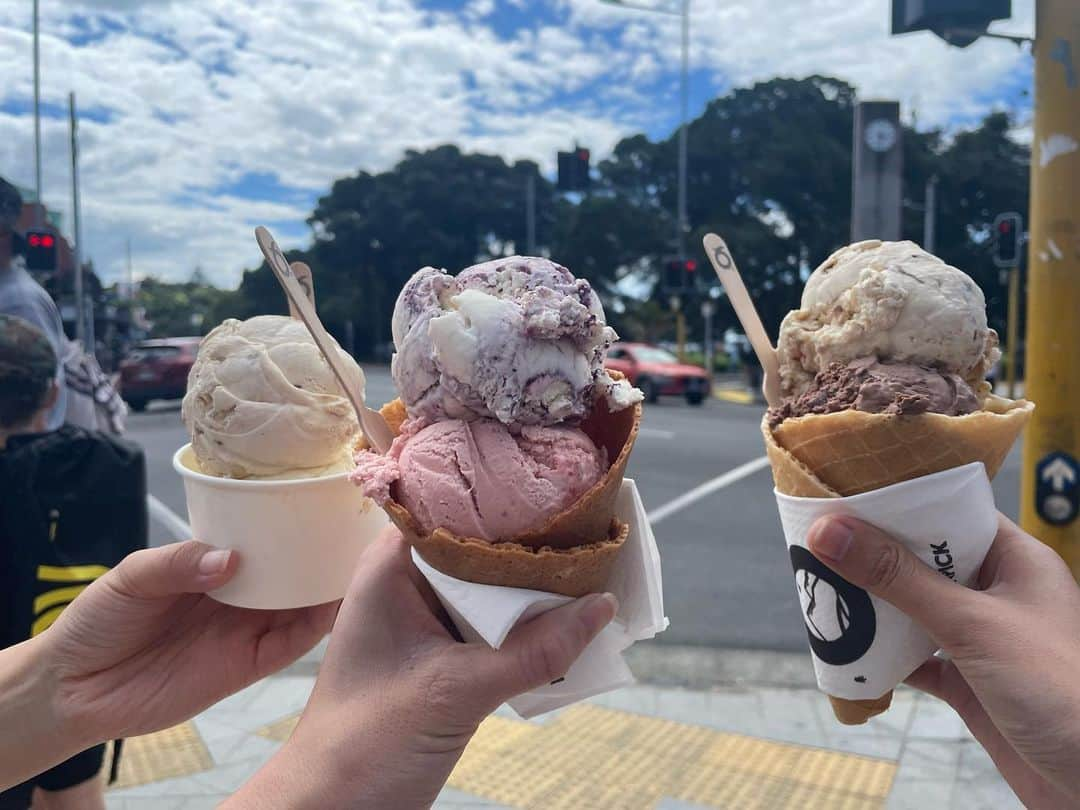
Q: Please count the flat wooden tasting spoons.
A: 3